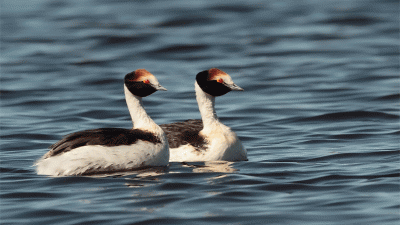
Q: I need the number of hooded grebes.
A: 2